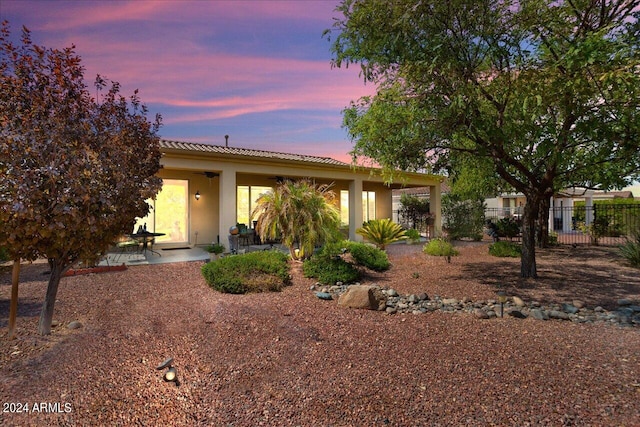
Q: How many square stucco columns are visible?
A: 3